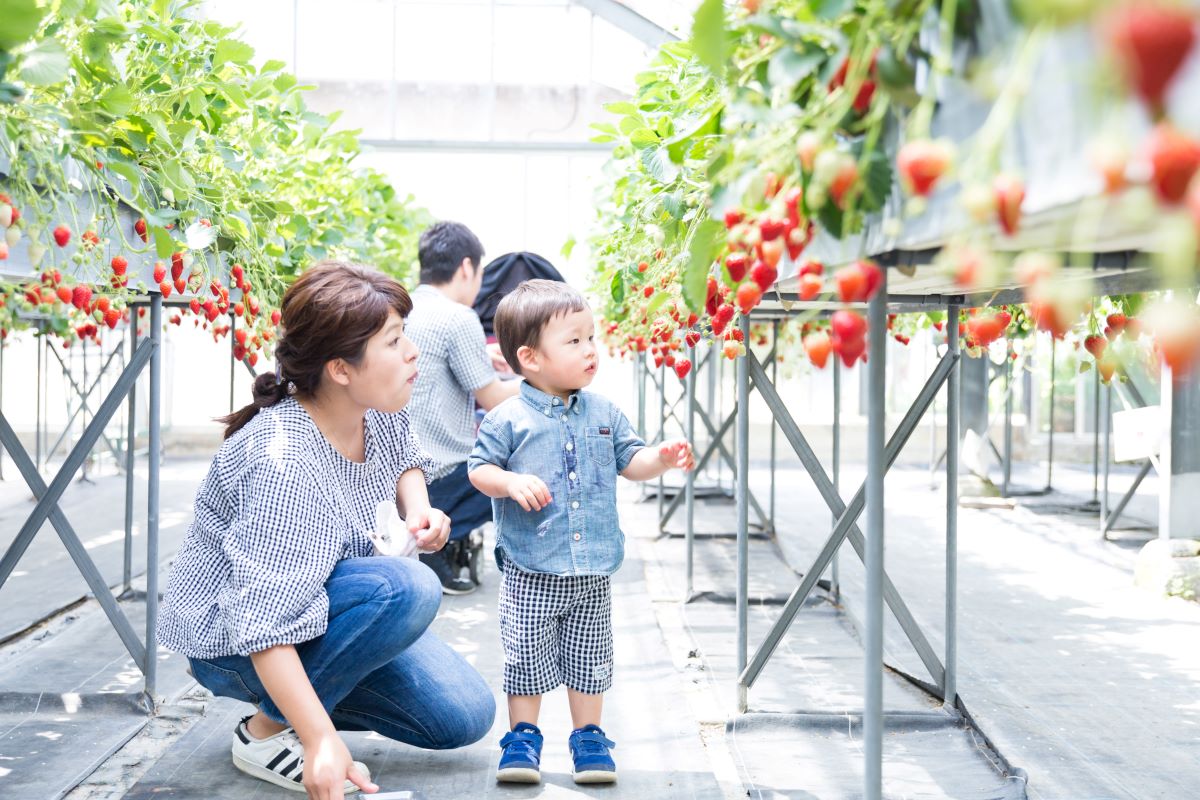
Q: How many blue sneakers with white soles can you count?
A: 2